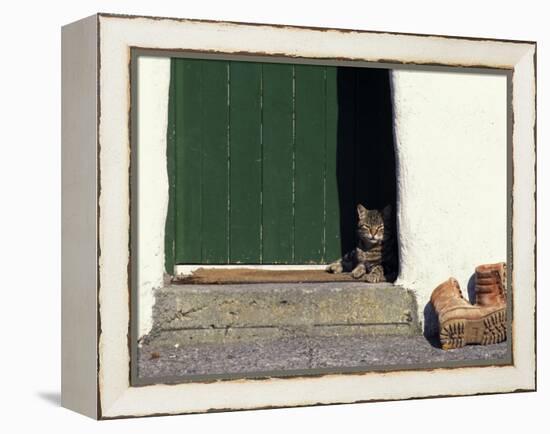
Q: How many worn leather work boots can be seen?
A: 2